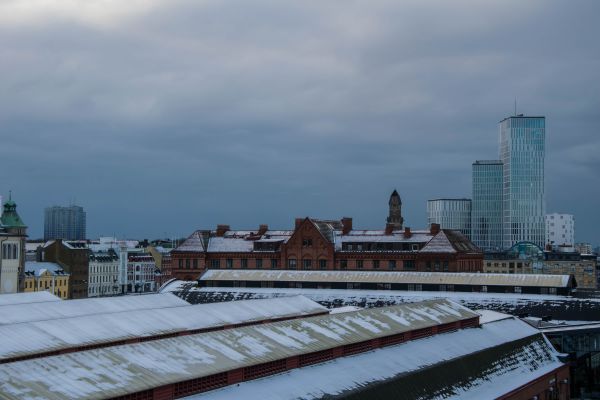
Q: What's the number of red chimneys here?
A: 7